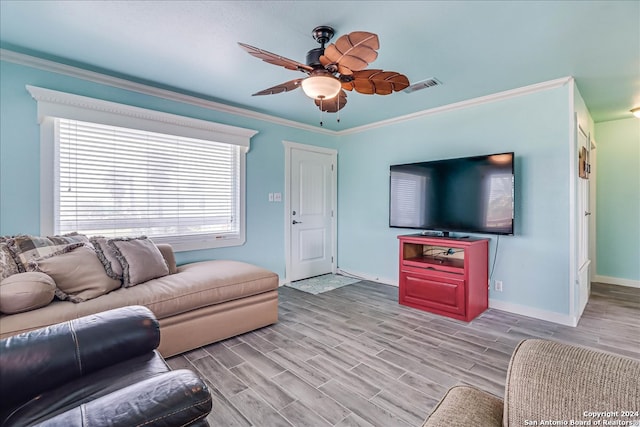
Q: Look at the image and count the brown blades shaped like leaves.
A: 5